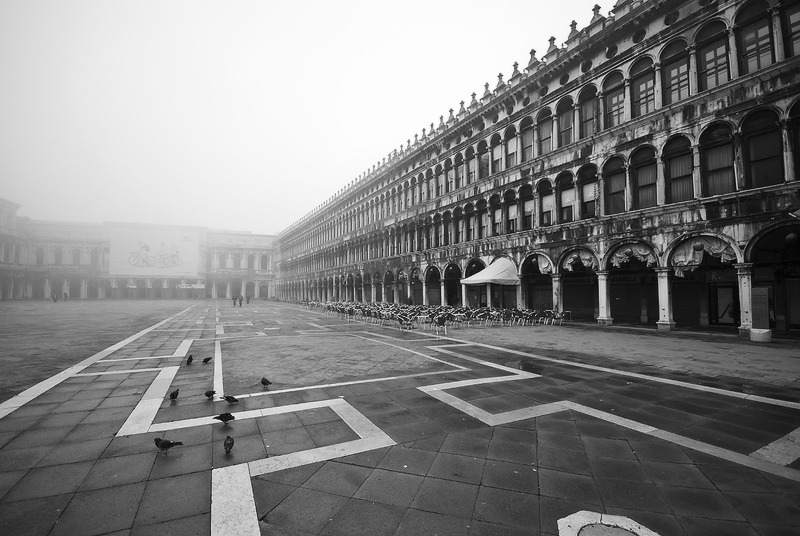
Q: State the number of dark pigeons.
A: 9